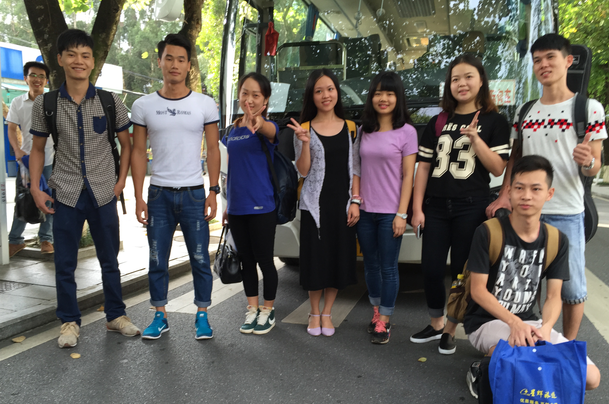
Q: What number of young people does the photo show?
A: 9